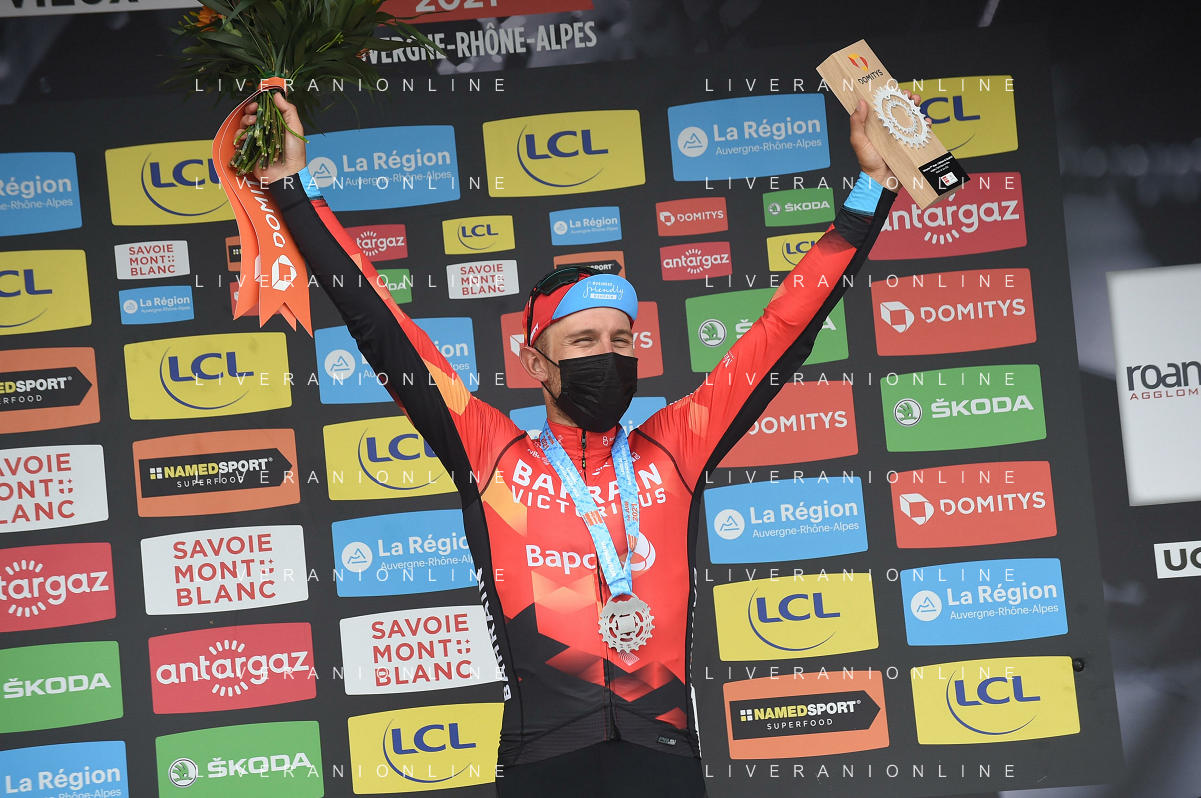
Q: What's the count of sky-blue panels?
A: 11